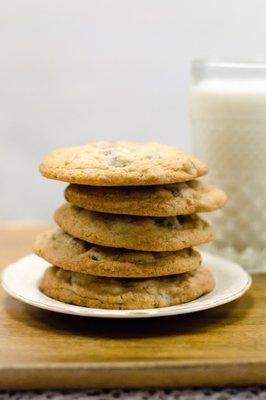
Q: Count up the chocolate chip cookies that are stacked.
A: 5